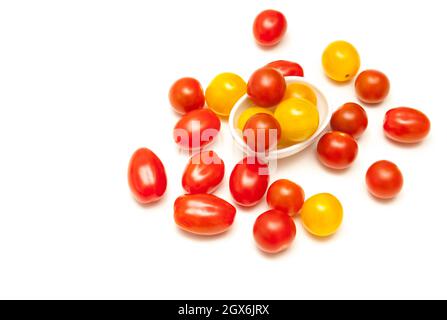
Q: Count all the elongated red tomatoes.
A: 7